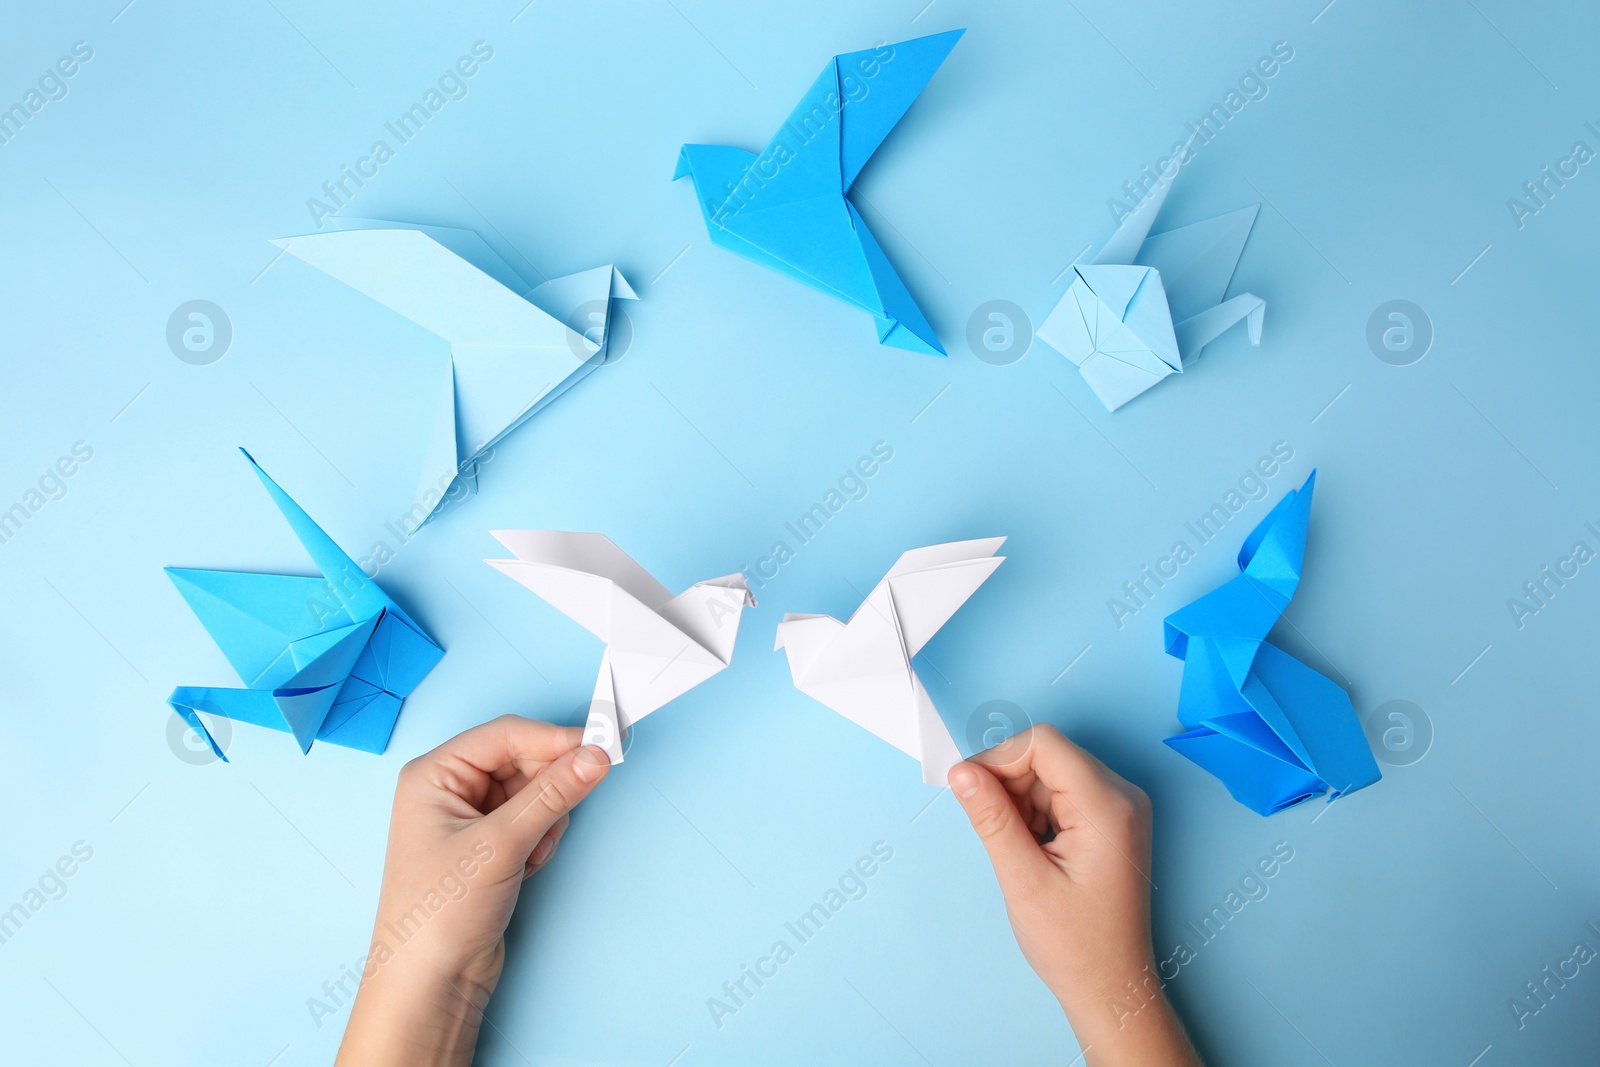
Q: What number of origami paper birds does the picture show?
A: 6